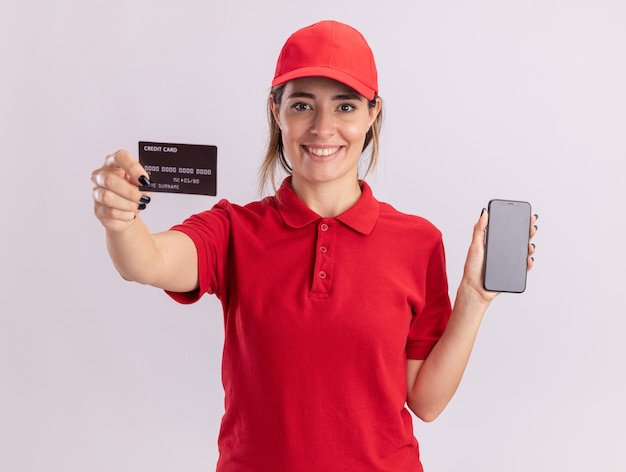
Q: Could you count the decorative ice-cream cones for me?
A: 0